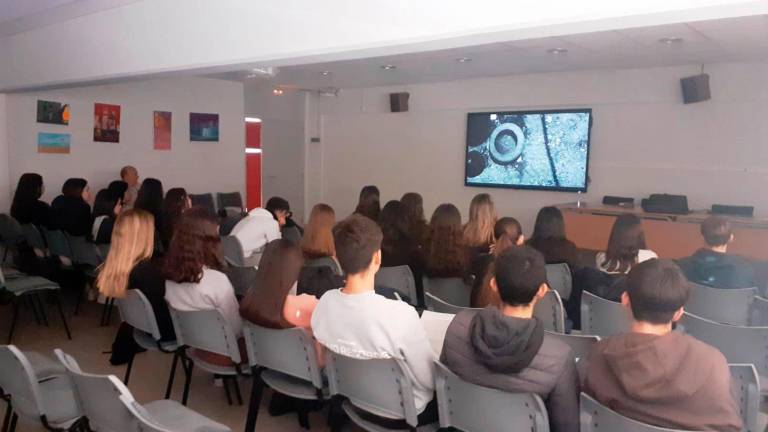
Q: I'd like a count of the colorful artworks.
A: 5